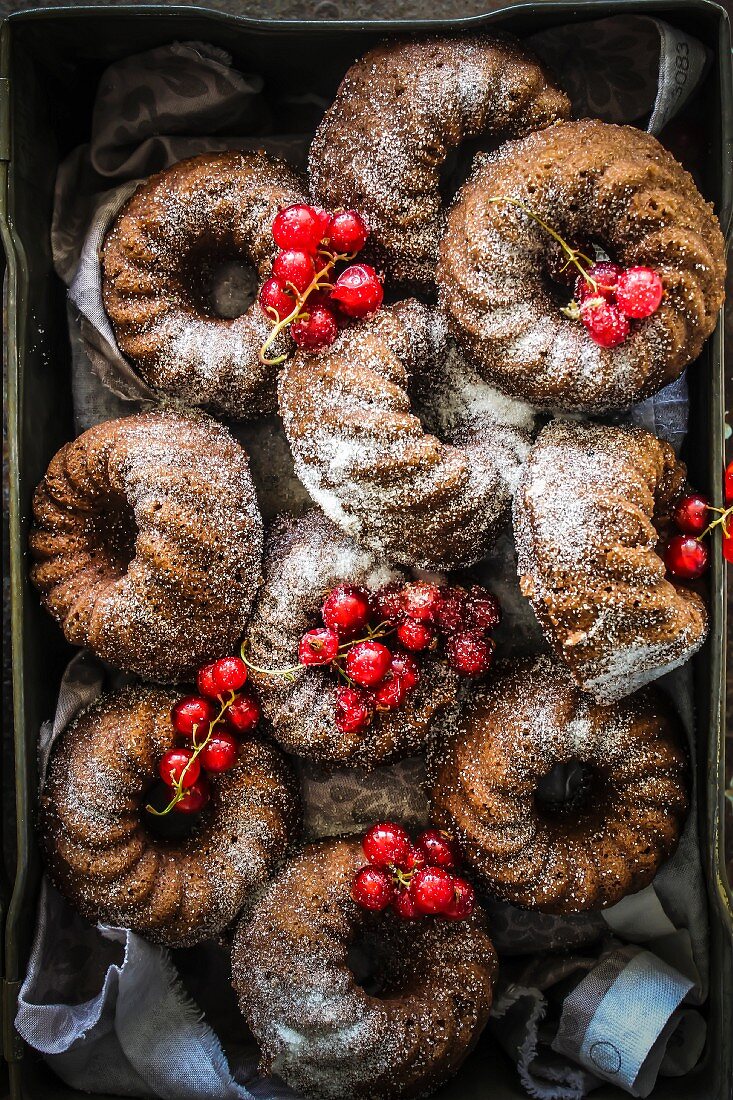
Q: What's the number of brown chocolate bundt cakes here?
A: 10